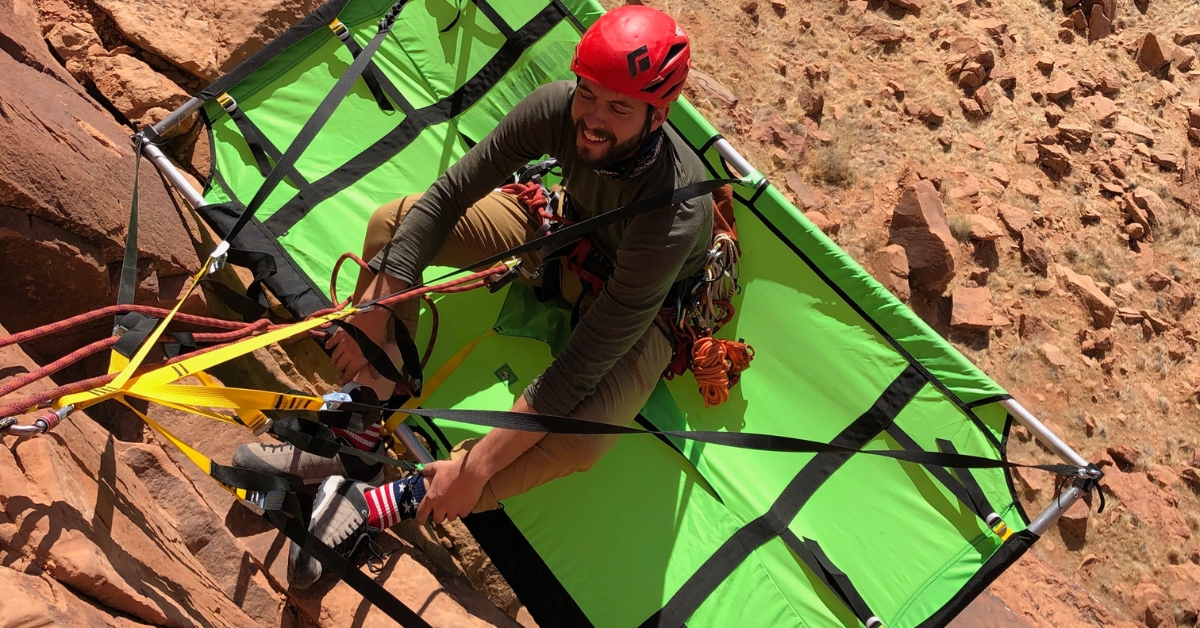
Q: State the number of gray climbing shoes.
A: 2